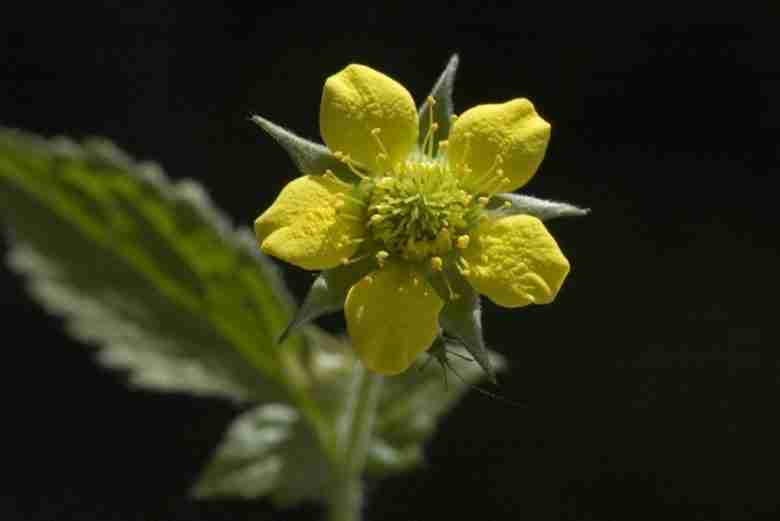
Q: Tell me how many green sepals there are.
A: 5